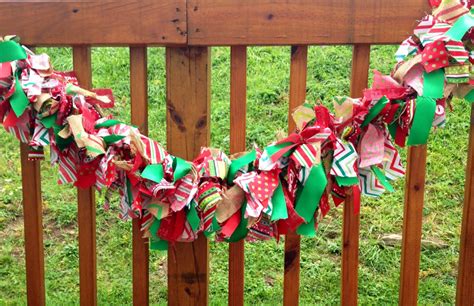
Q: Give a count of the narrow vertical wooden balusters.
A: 8